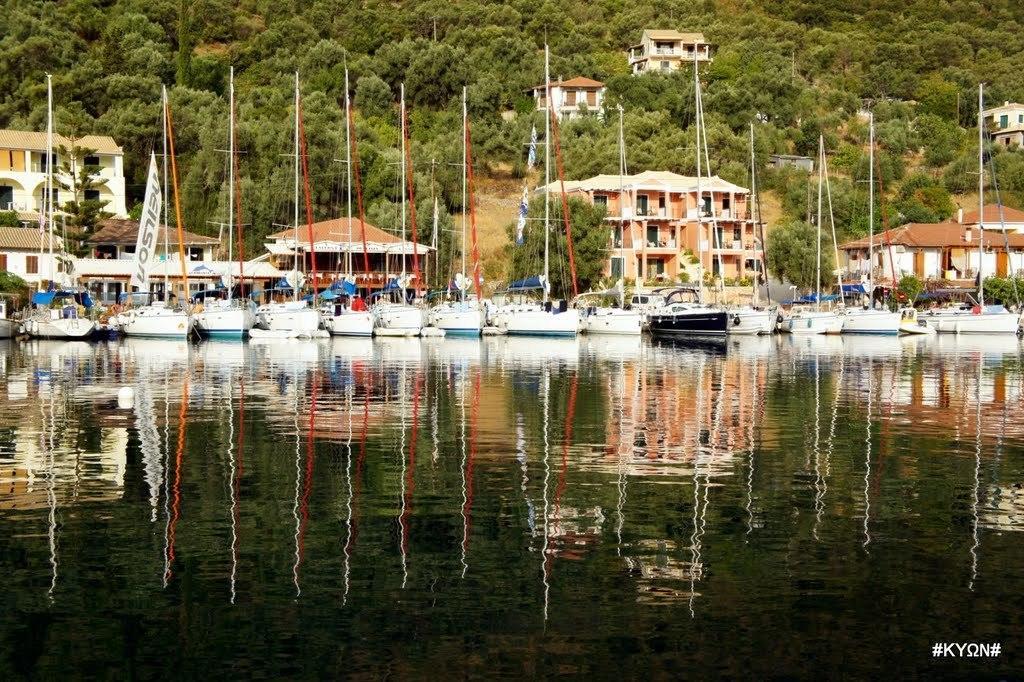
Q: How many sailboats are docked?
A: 14